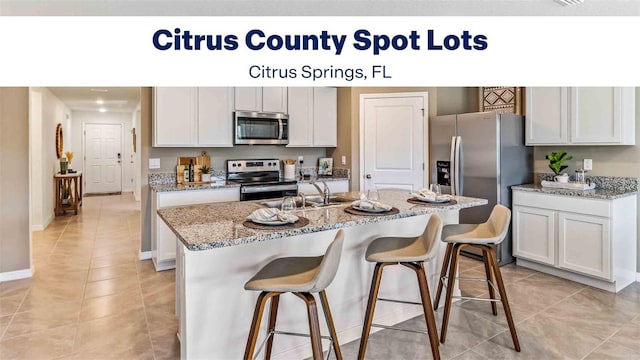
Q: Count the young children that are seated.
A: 0